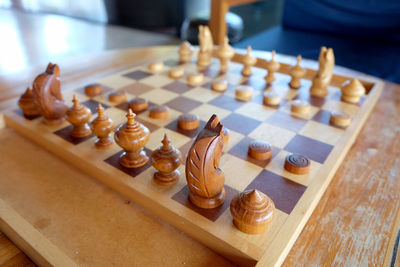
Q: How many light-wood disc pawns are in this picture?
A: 8